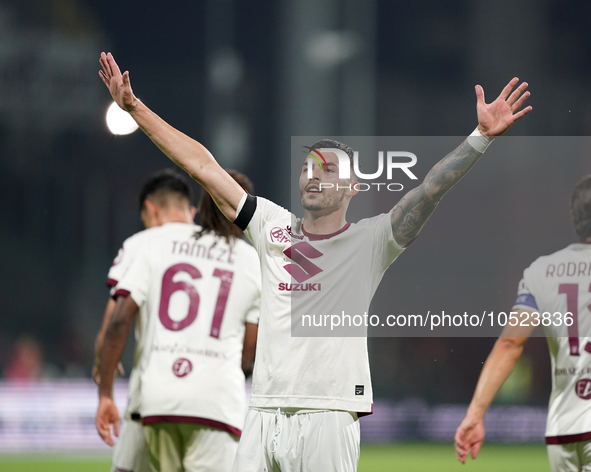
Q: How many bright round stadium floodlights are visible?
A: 1